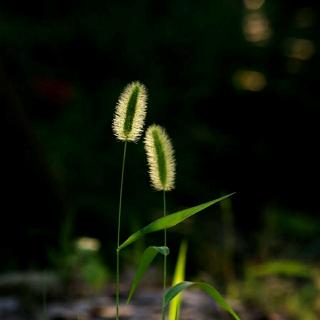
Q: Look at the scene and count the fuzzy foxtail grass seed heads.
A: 2